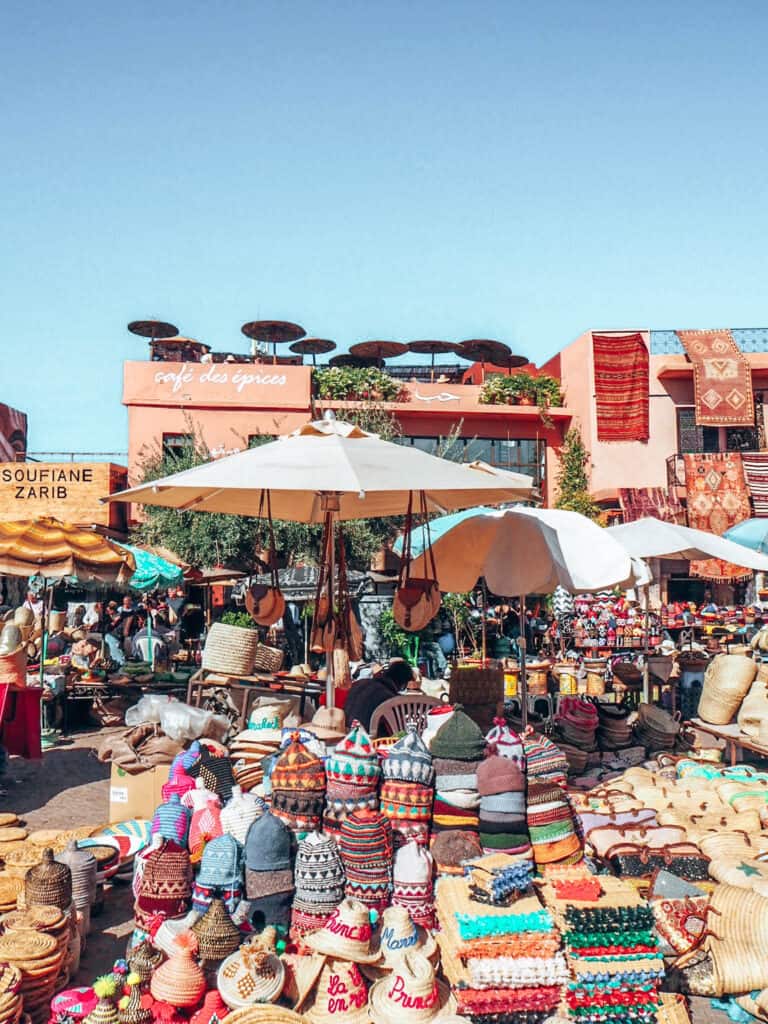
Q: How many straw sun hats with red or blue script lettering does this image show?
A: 4